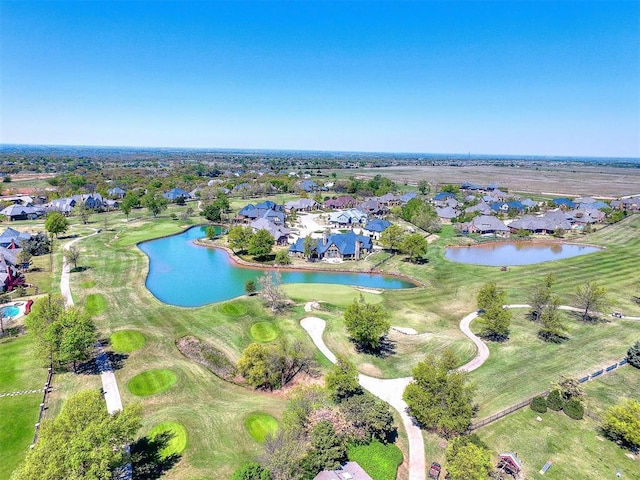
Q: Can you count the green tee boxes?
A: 8